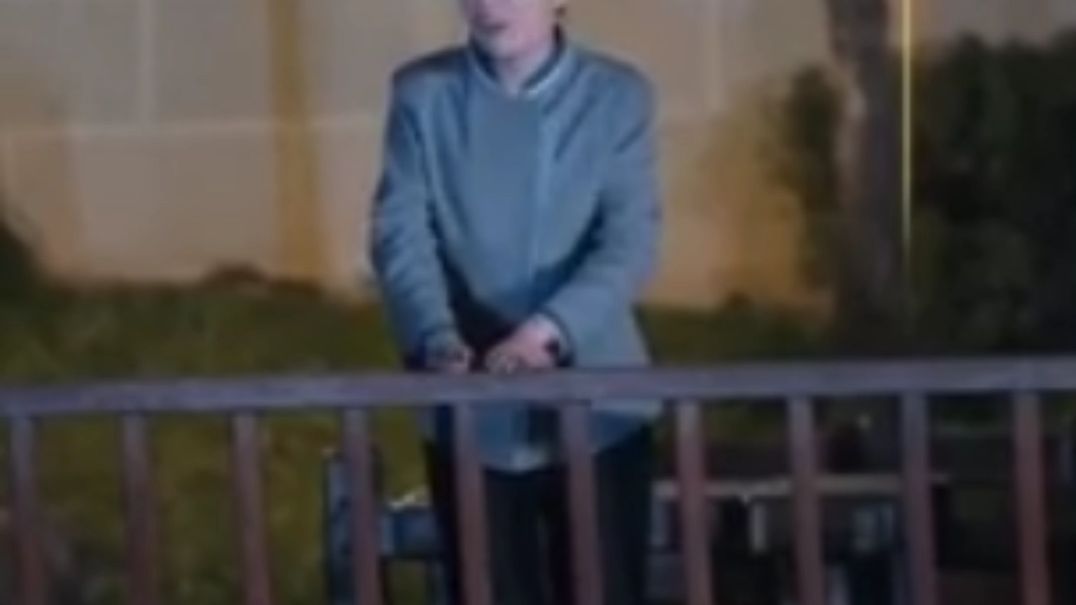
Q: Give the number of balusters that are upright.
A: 10